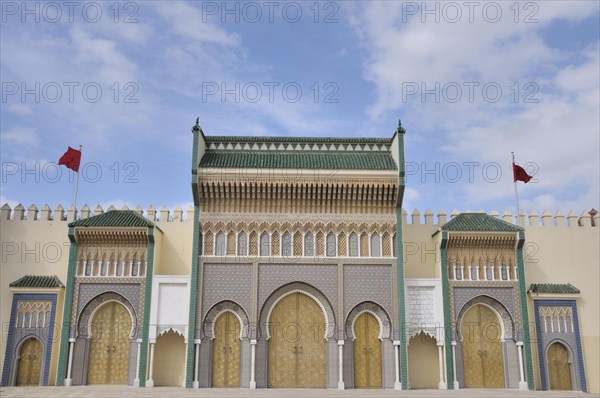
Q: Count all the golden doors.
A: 7